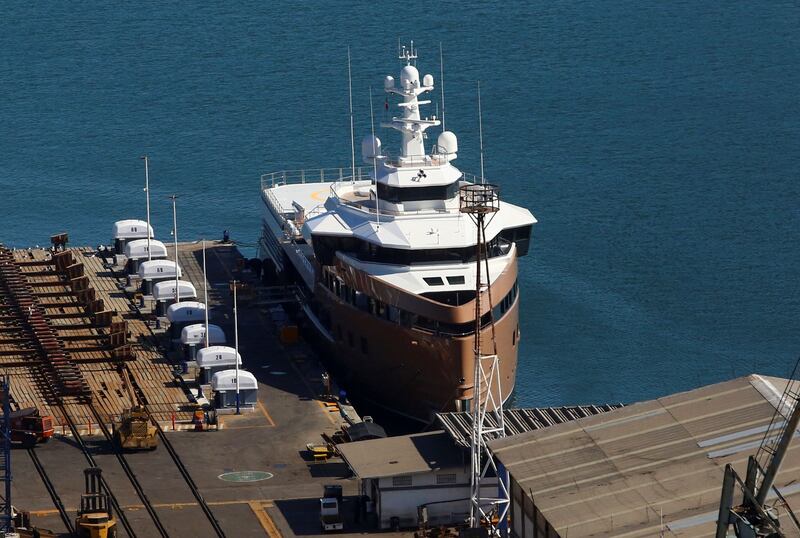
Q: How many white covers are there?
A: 8